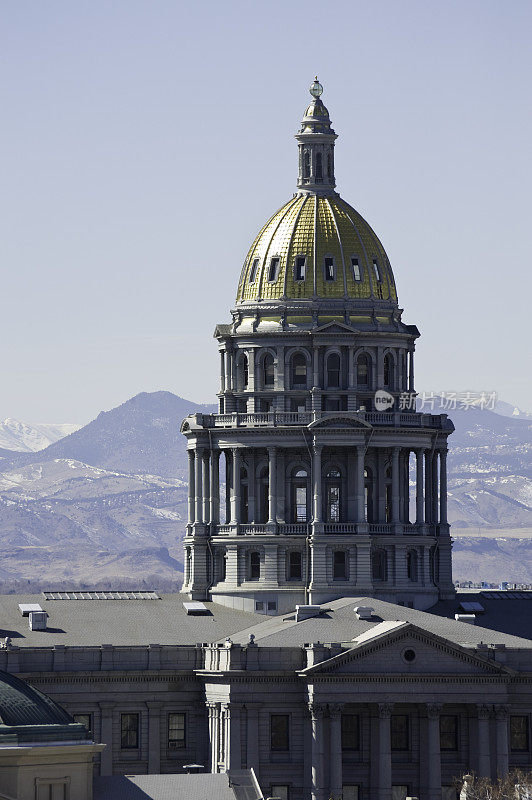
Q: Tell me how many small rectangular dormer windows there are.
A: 6